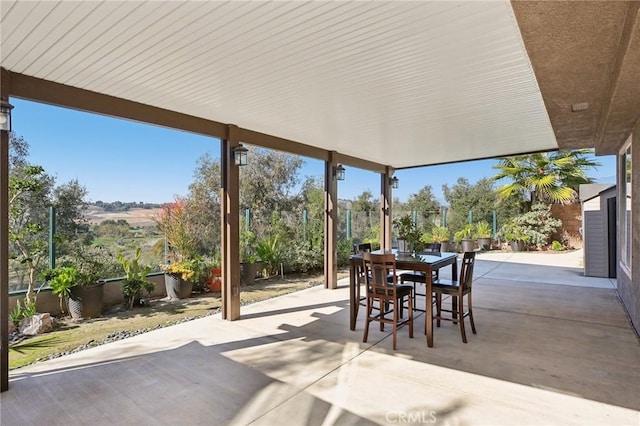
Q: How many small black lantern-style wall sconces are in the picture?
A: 4